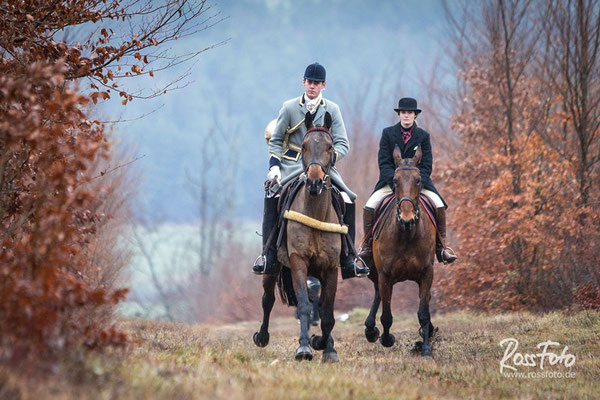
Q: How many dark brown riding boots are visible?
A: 2